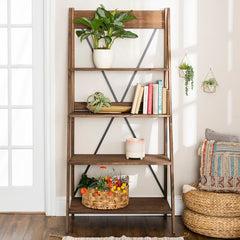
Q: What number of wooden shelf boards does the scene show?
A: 4